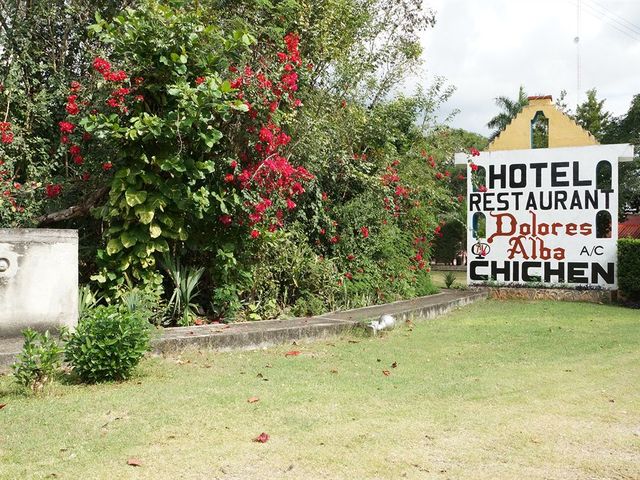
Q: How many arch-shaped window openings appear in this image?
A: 5